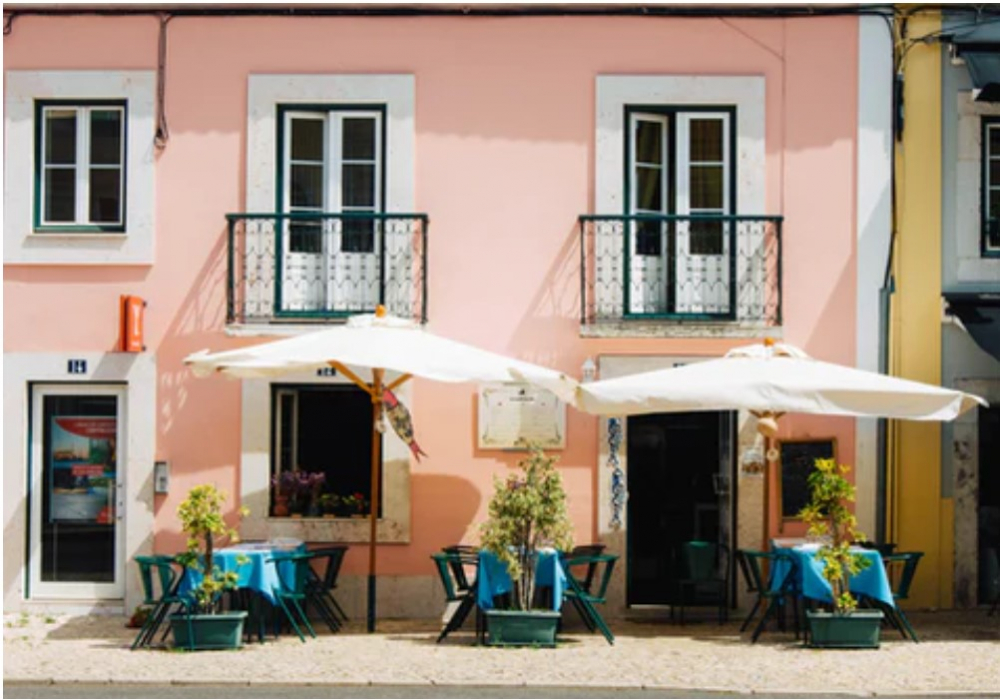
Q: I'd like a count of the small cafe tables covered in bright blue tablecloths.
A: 3